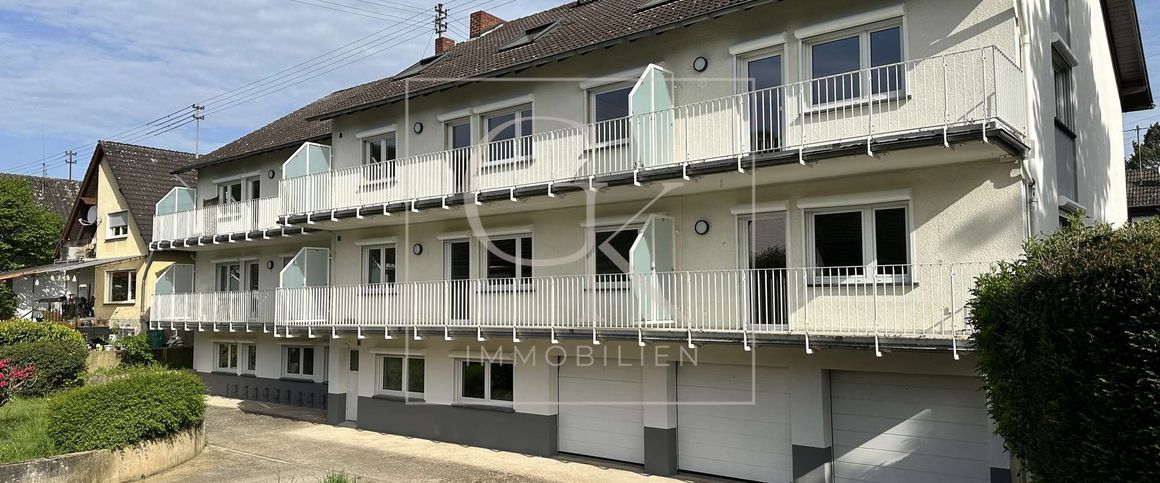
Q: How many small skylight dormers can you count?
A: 3